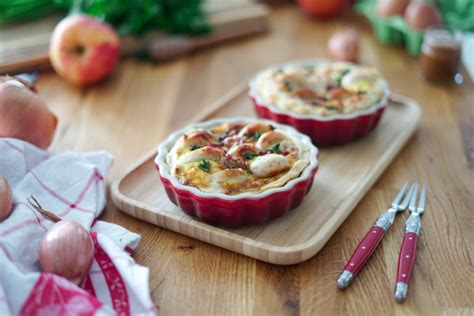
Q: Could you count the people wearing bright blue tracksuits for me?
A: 0